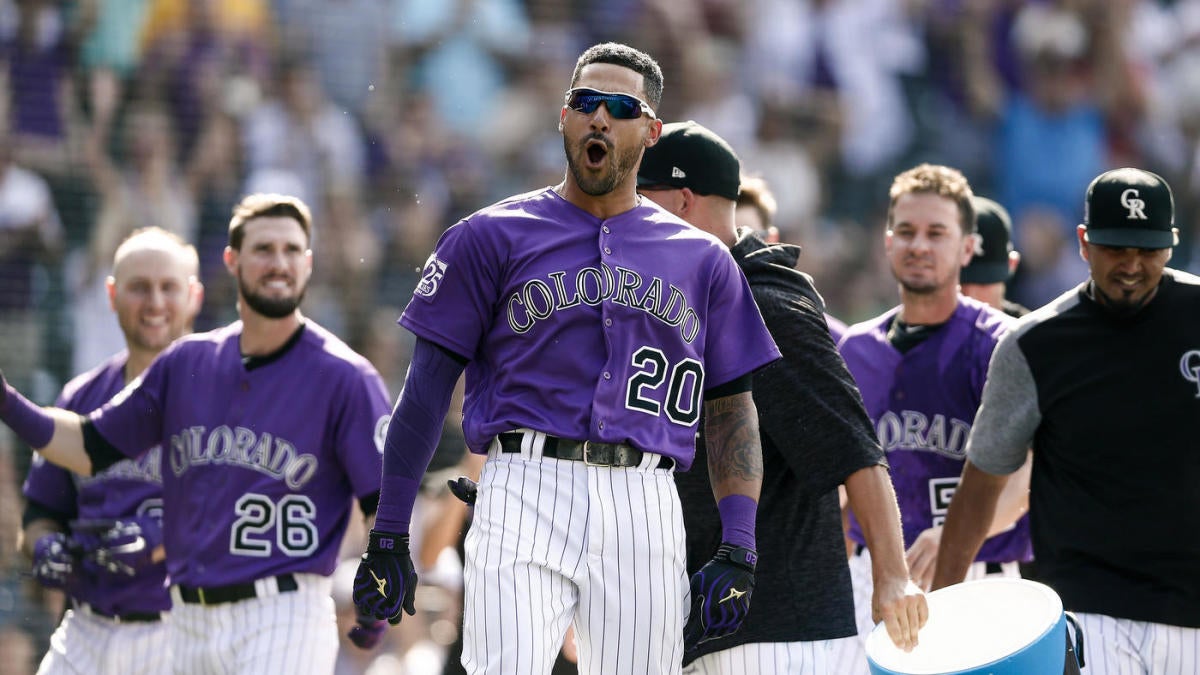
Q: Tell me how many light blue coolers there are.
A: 1